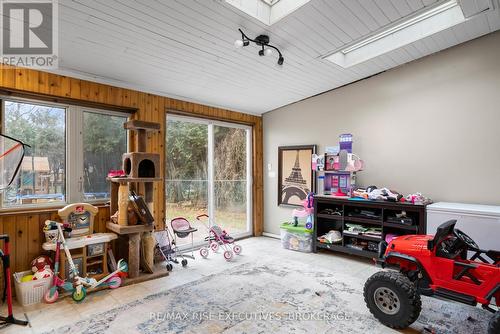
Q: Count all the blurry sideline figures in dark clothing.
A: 0